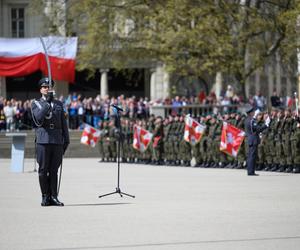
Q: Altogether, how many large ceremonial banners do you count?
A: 4